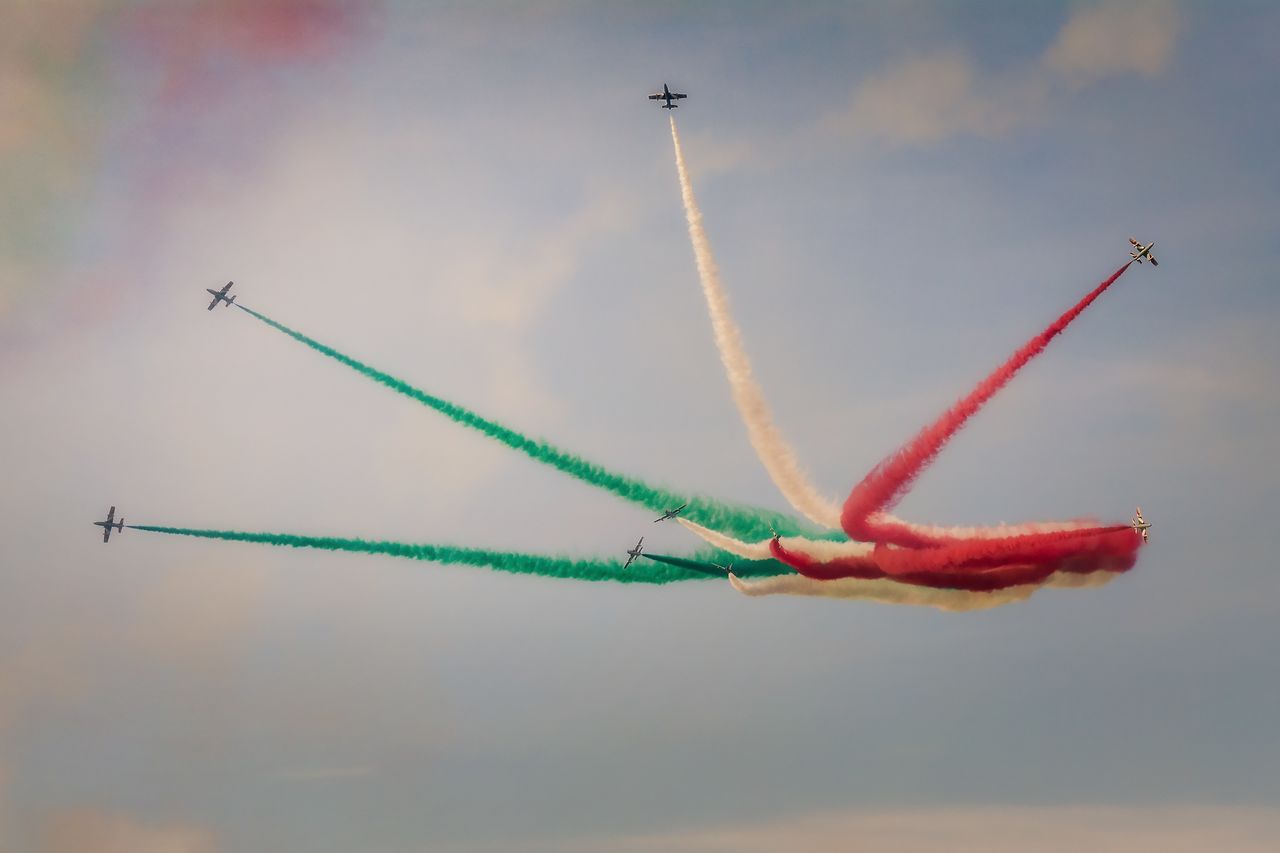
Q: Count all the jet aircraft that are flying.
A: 9